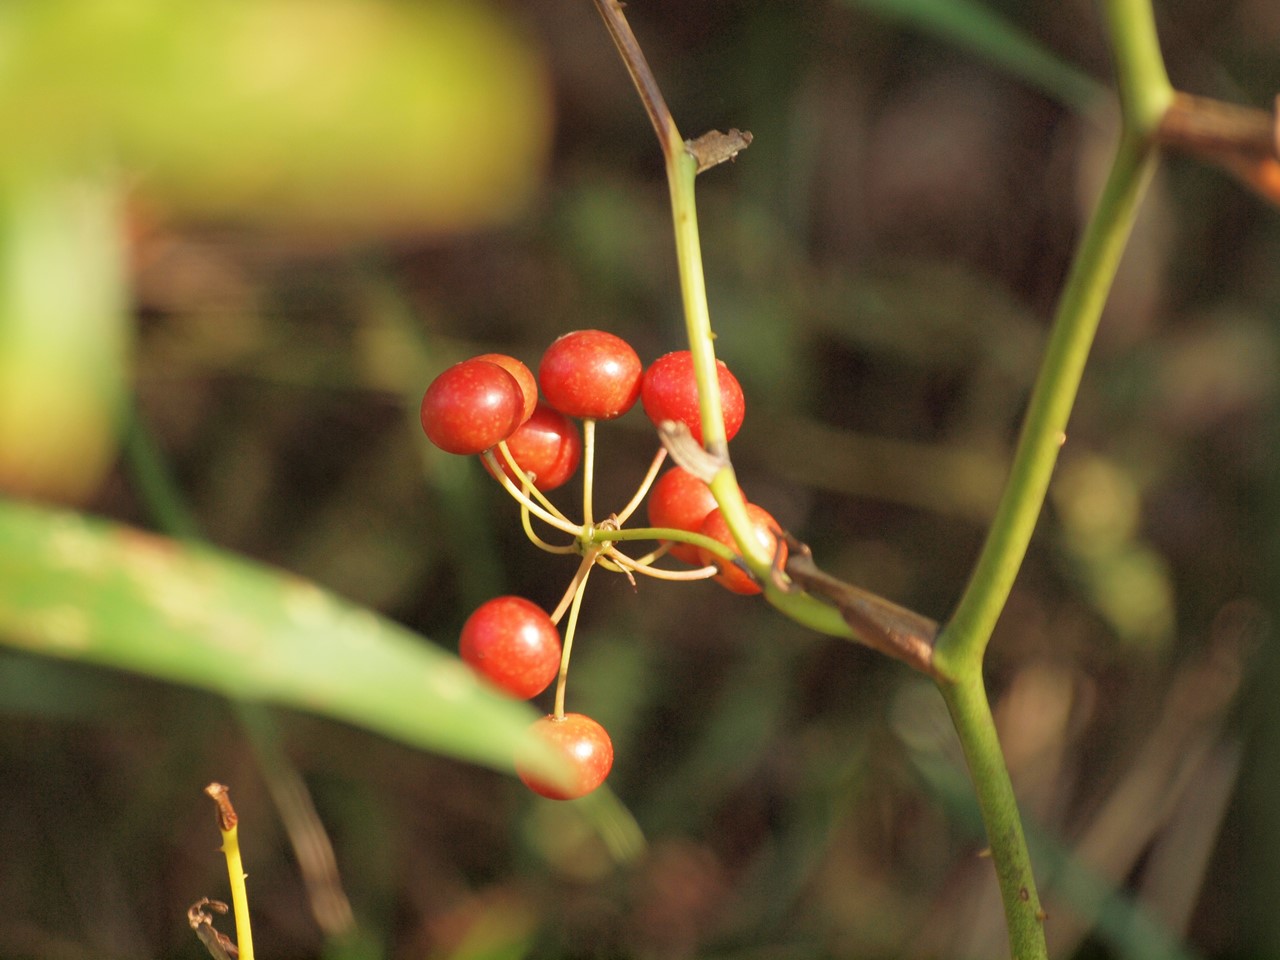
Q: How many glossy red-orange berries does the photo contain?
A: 9